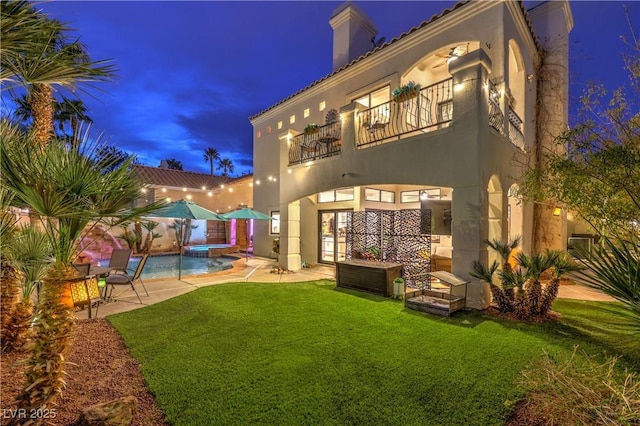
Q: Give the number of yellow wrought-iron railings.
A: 0